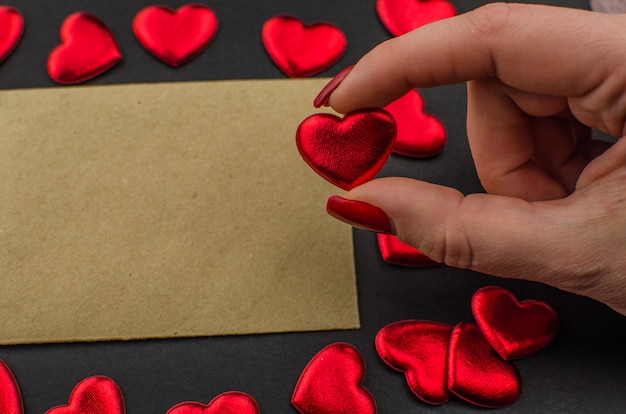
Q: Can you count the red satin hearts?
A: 15